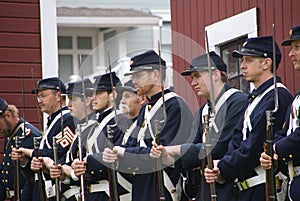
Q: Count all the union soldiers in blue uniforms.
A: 9